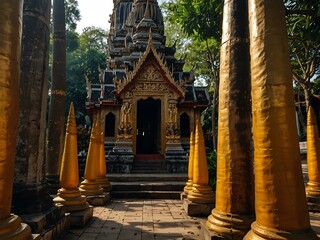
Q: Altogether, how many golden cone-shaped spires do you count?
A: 6